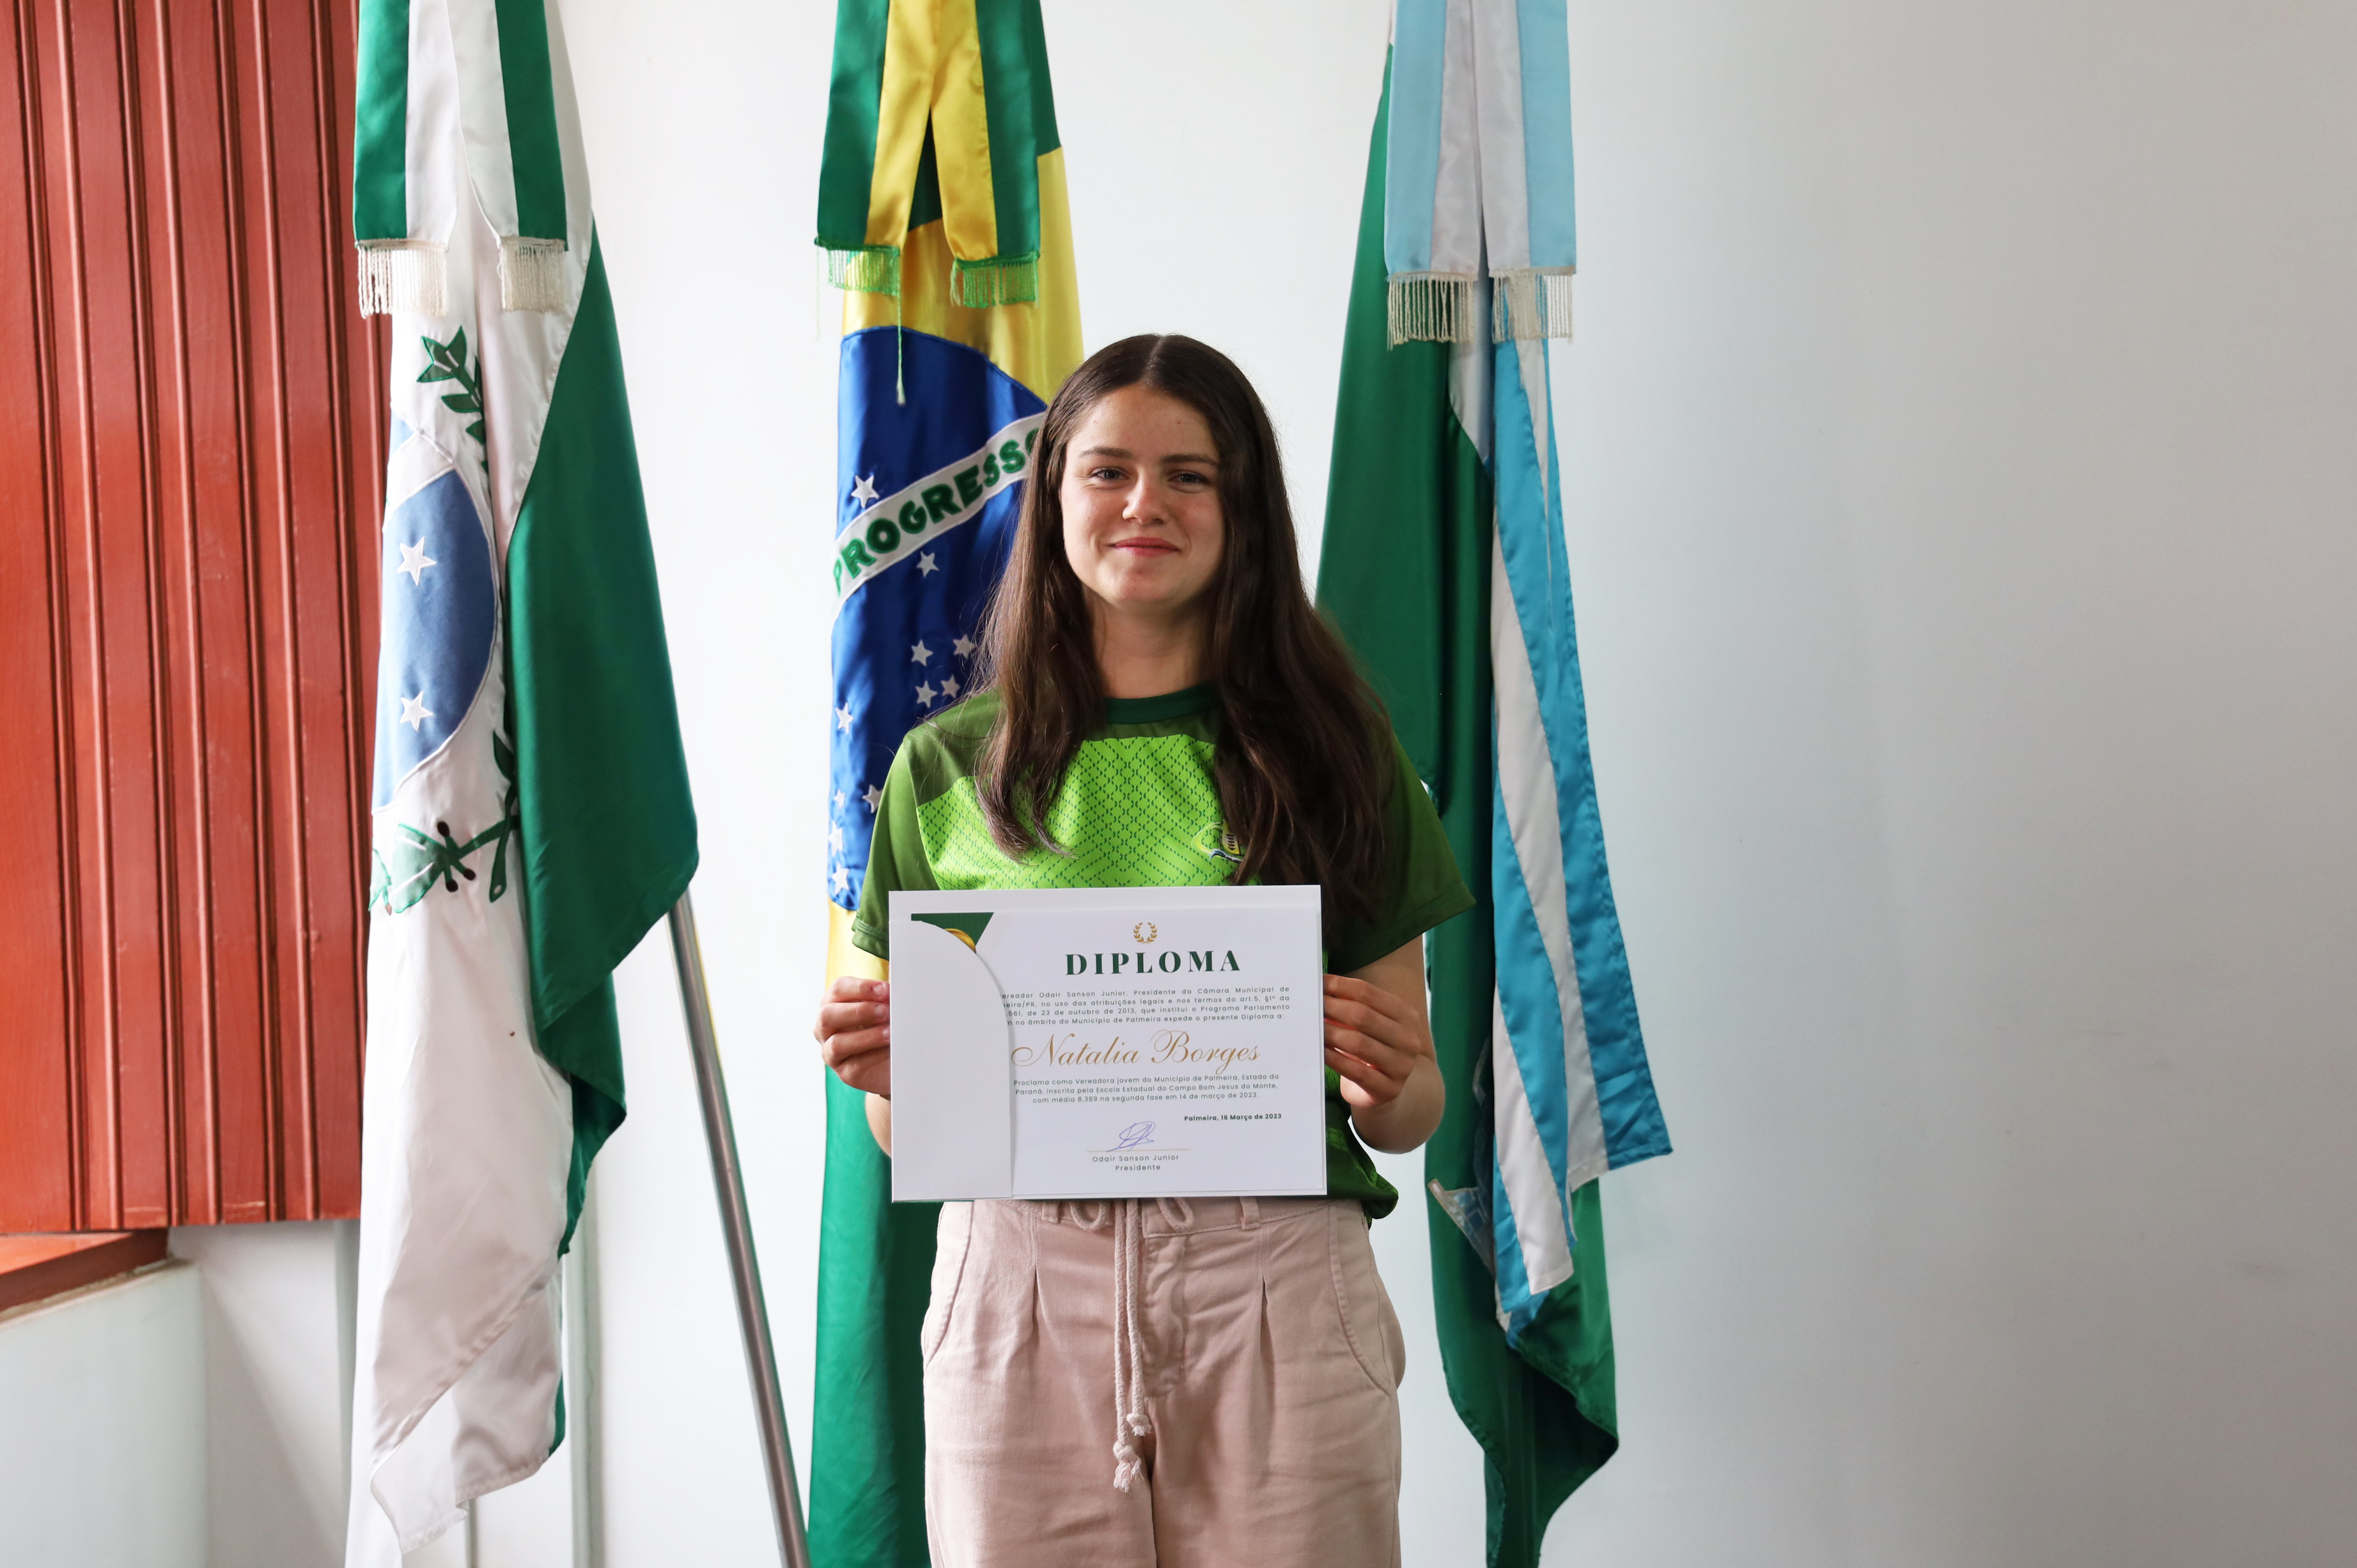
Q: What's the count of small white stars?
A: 13